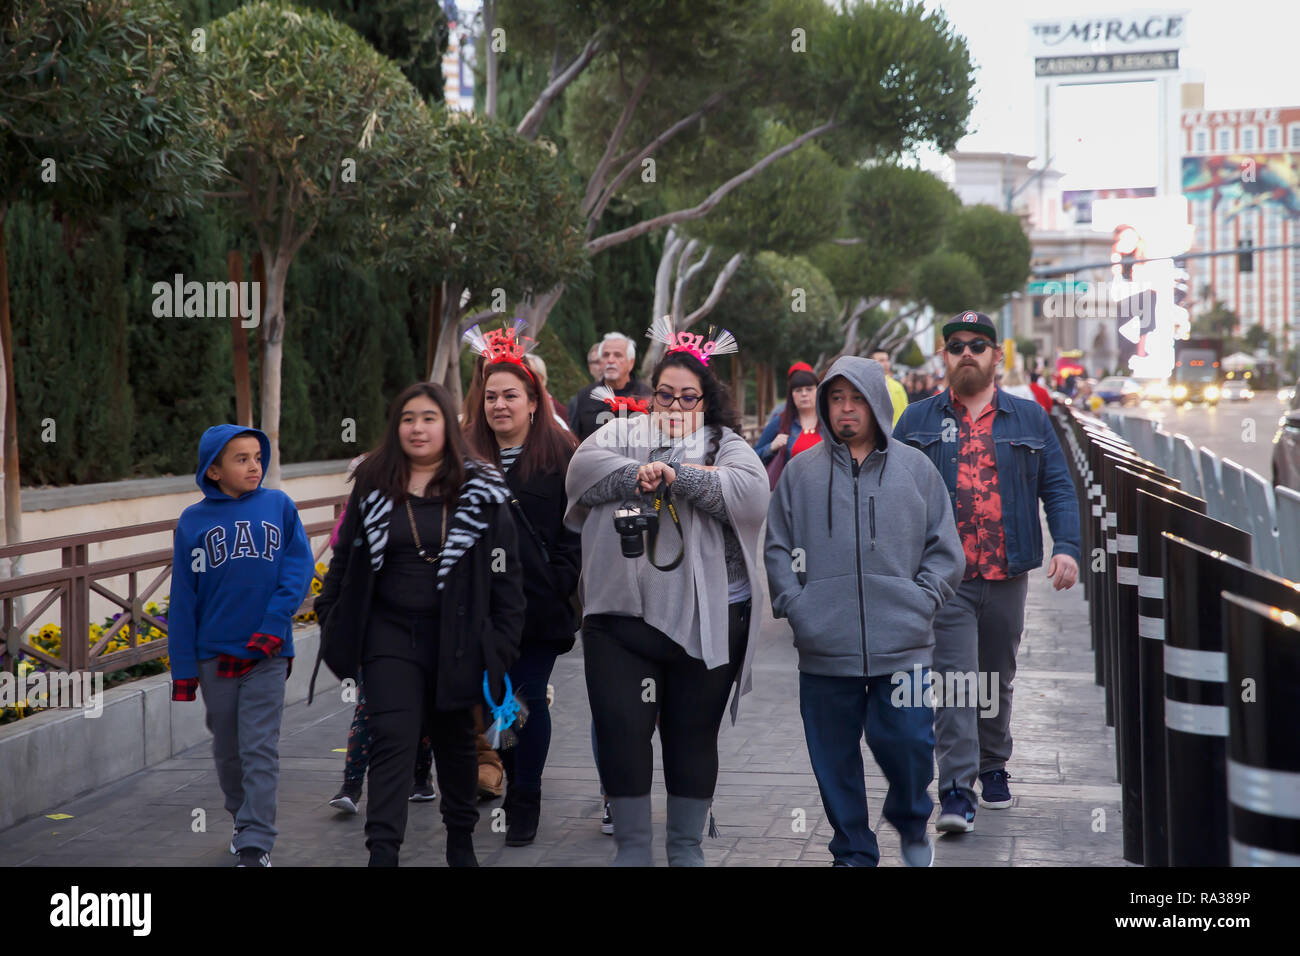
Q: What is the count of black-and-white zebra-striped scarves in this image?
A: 1